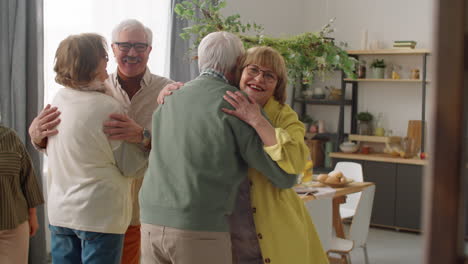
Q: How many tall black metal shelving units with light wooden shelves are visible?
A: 1